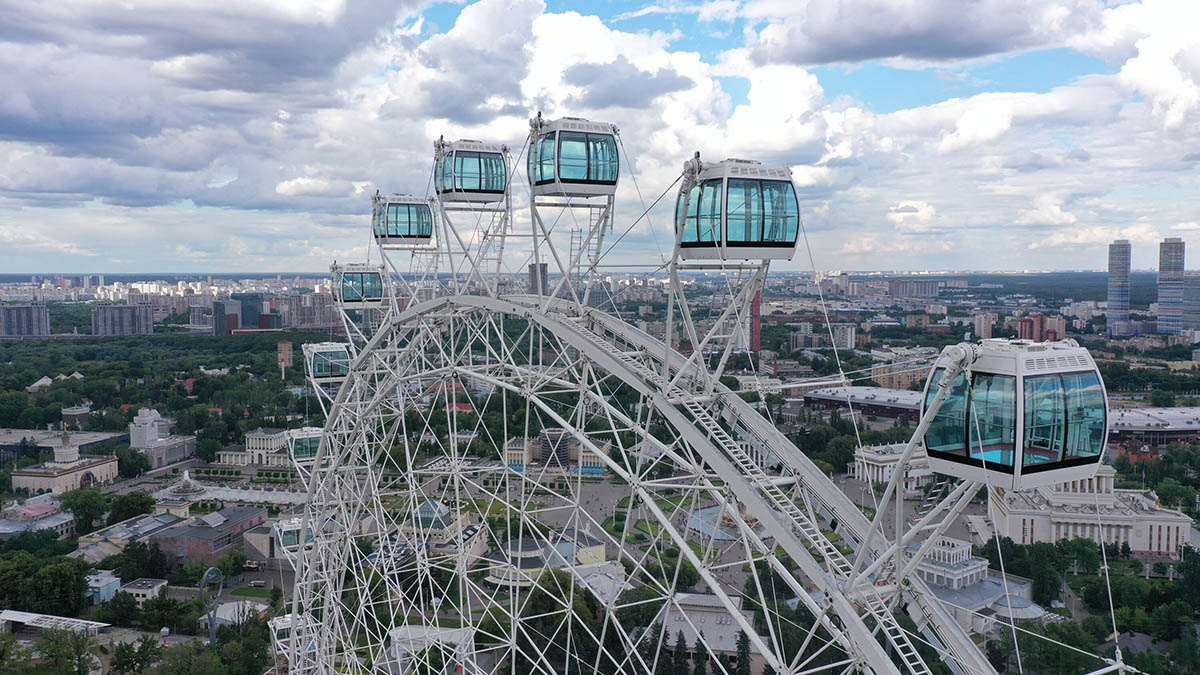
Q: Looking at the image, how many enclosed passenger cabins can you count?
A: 10